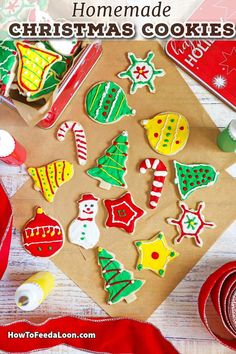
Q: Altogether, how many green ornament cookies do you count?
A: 1